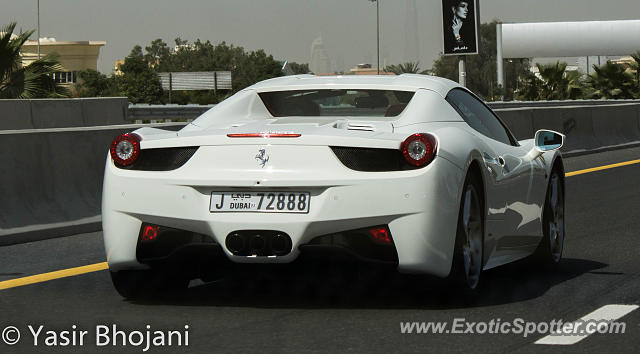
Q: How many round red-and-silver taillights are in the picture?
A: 2